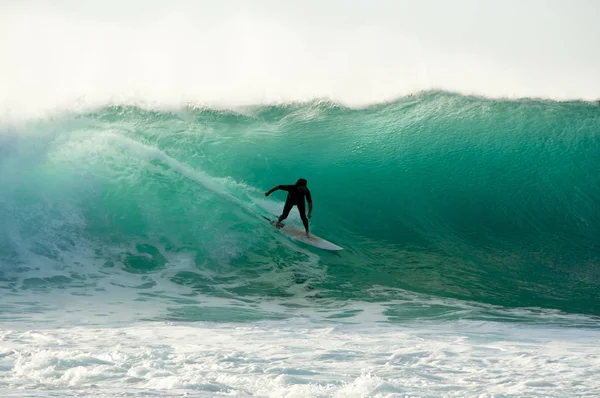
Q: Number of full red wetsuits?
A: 0